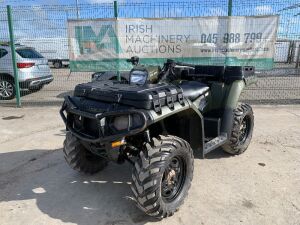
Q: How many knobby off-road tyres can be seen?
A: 3